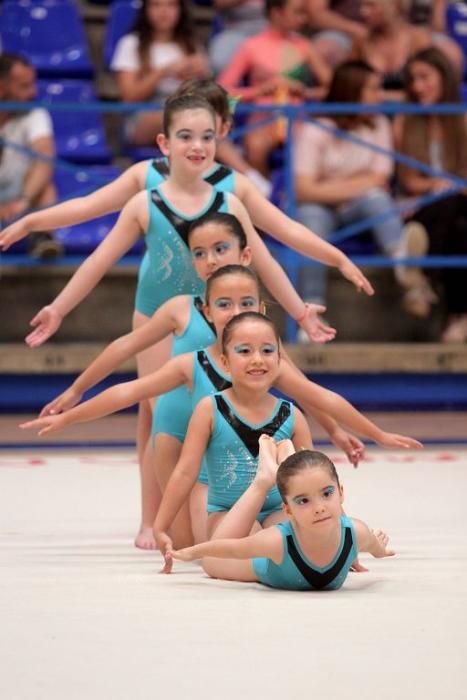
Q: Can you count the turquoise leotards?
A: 6